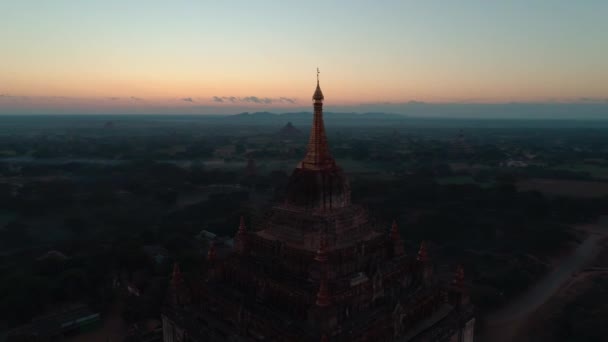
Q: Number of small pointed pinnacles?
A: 8